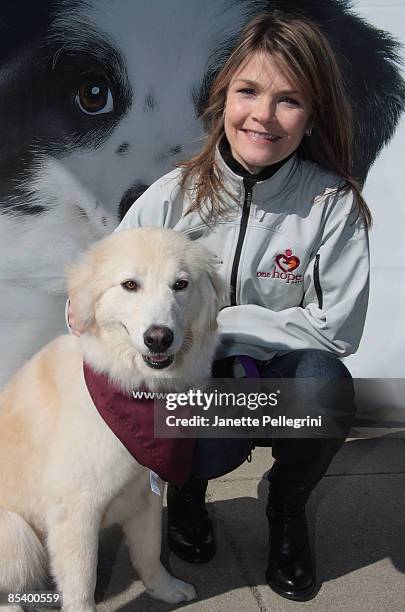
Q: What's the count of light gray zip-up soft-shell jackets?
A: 1